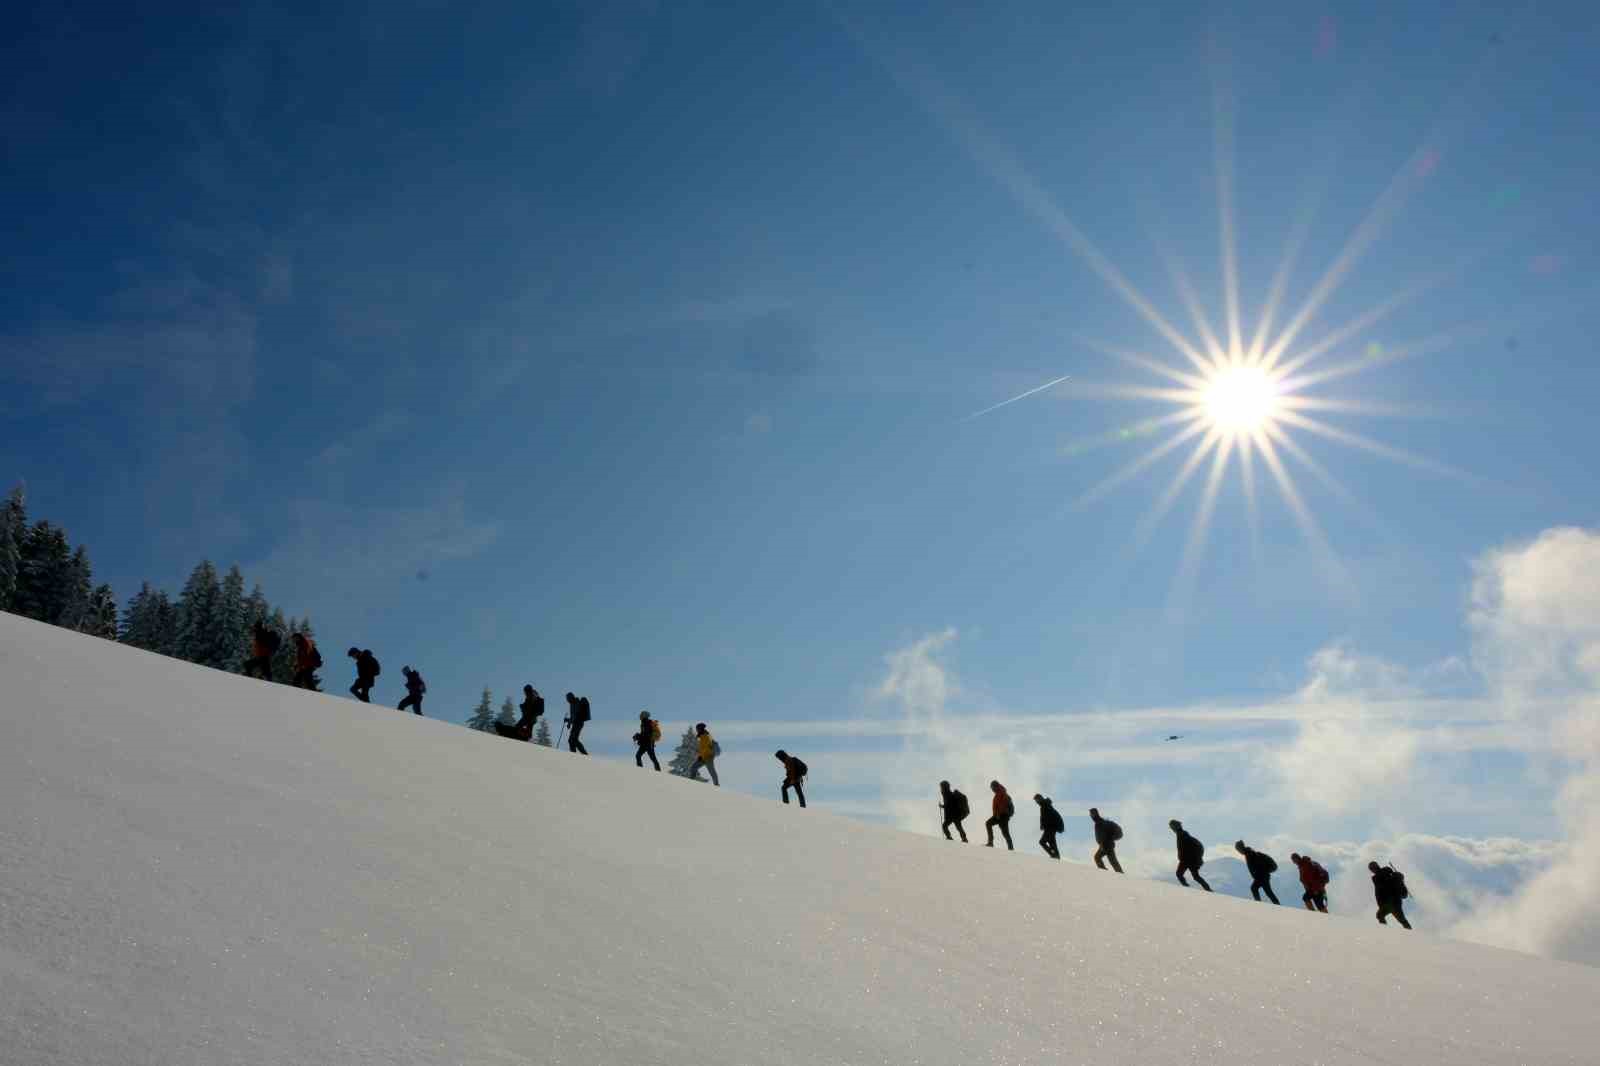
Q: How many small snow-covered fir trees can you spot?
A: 4